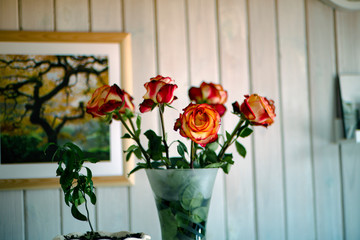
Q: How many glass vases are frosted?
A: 1